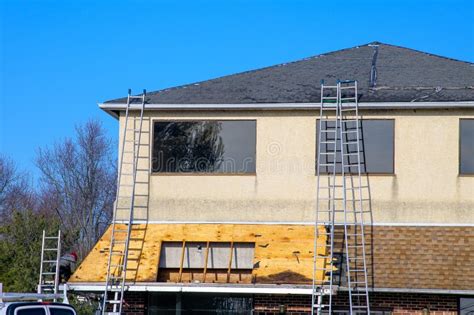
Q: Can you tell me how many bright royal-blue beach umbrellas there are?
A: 0